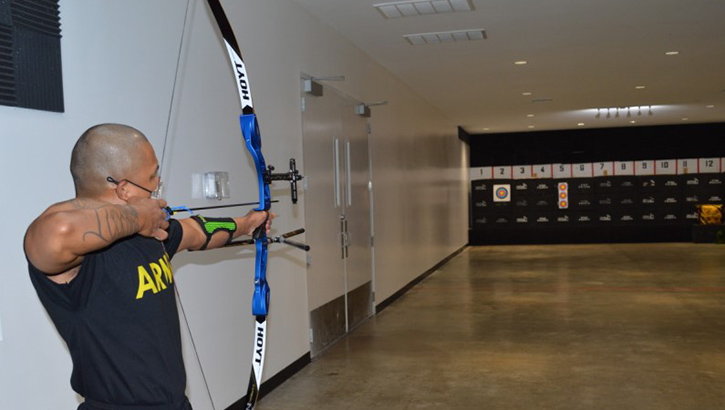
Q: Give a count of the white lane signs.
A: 12